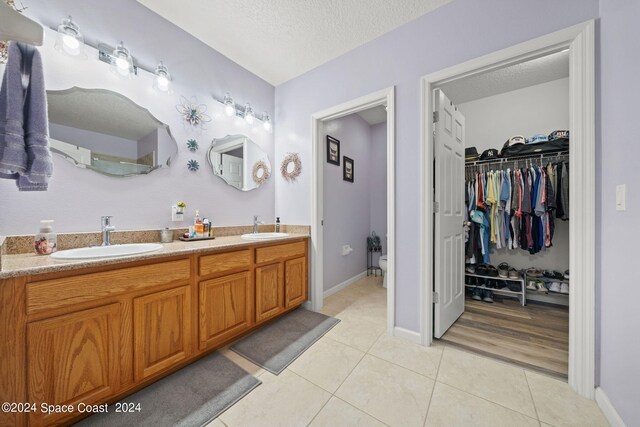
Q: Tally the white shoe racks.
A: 1